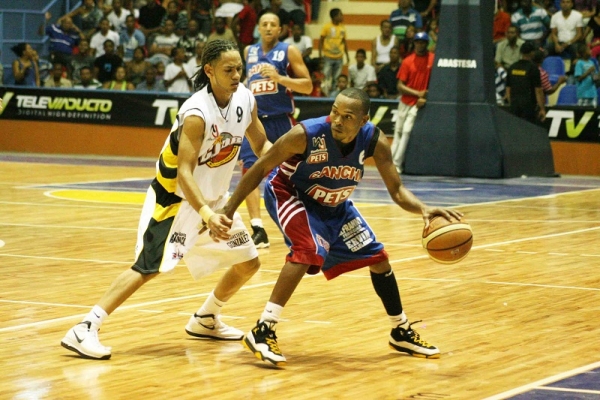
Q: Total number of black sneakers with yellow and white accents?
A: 2